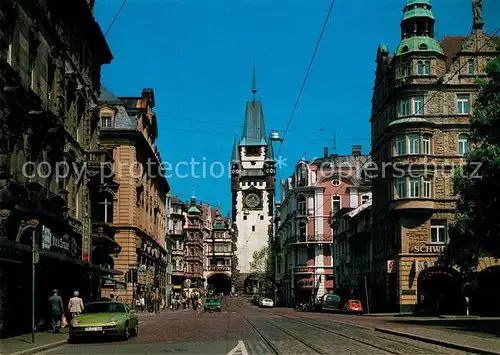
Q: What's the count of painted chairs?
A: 0